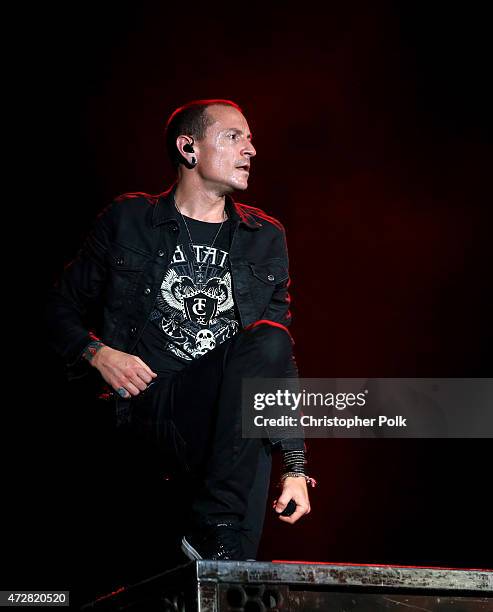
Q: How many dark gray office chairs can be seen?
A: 0